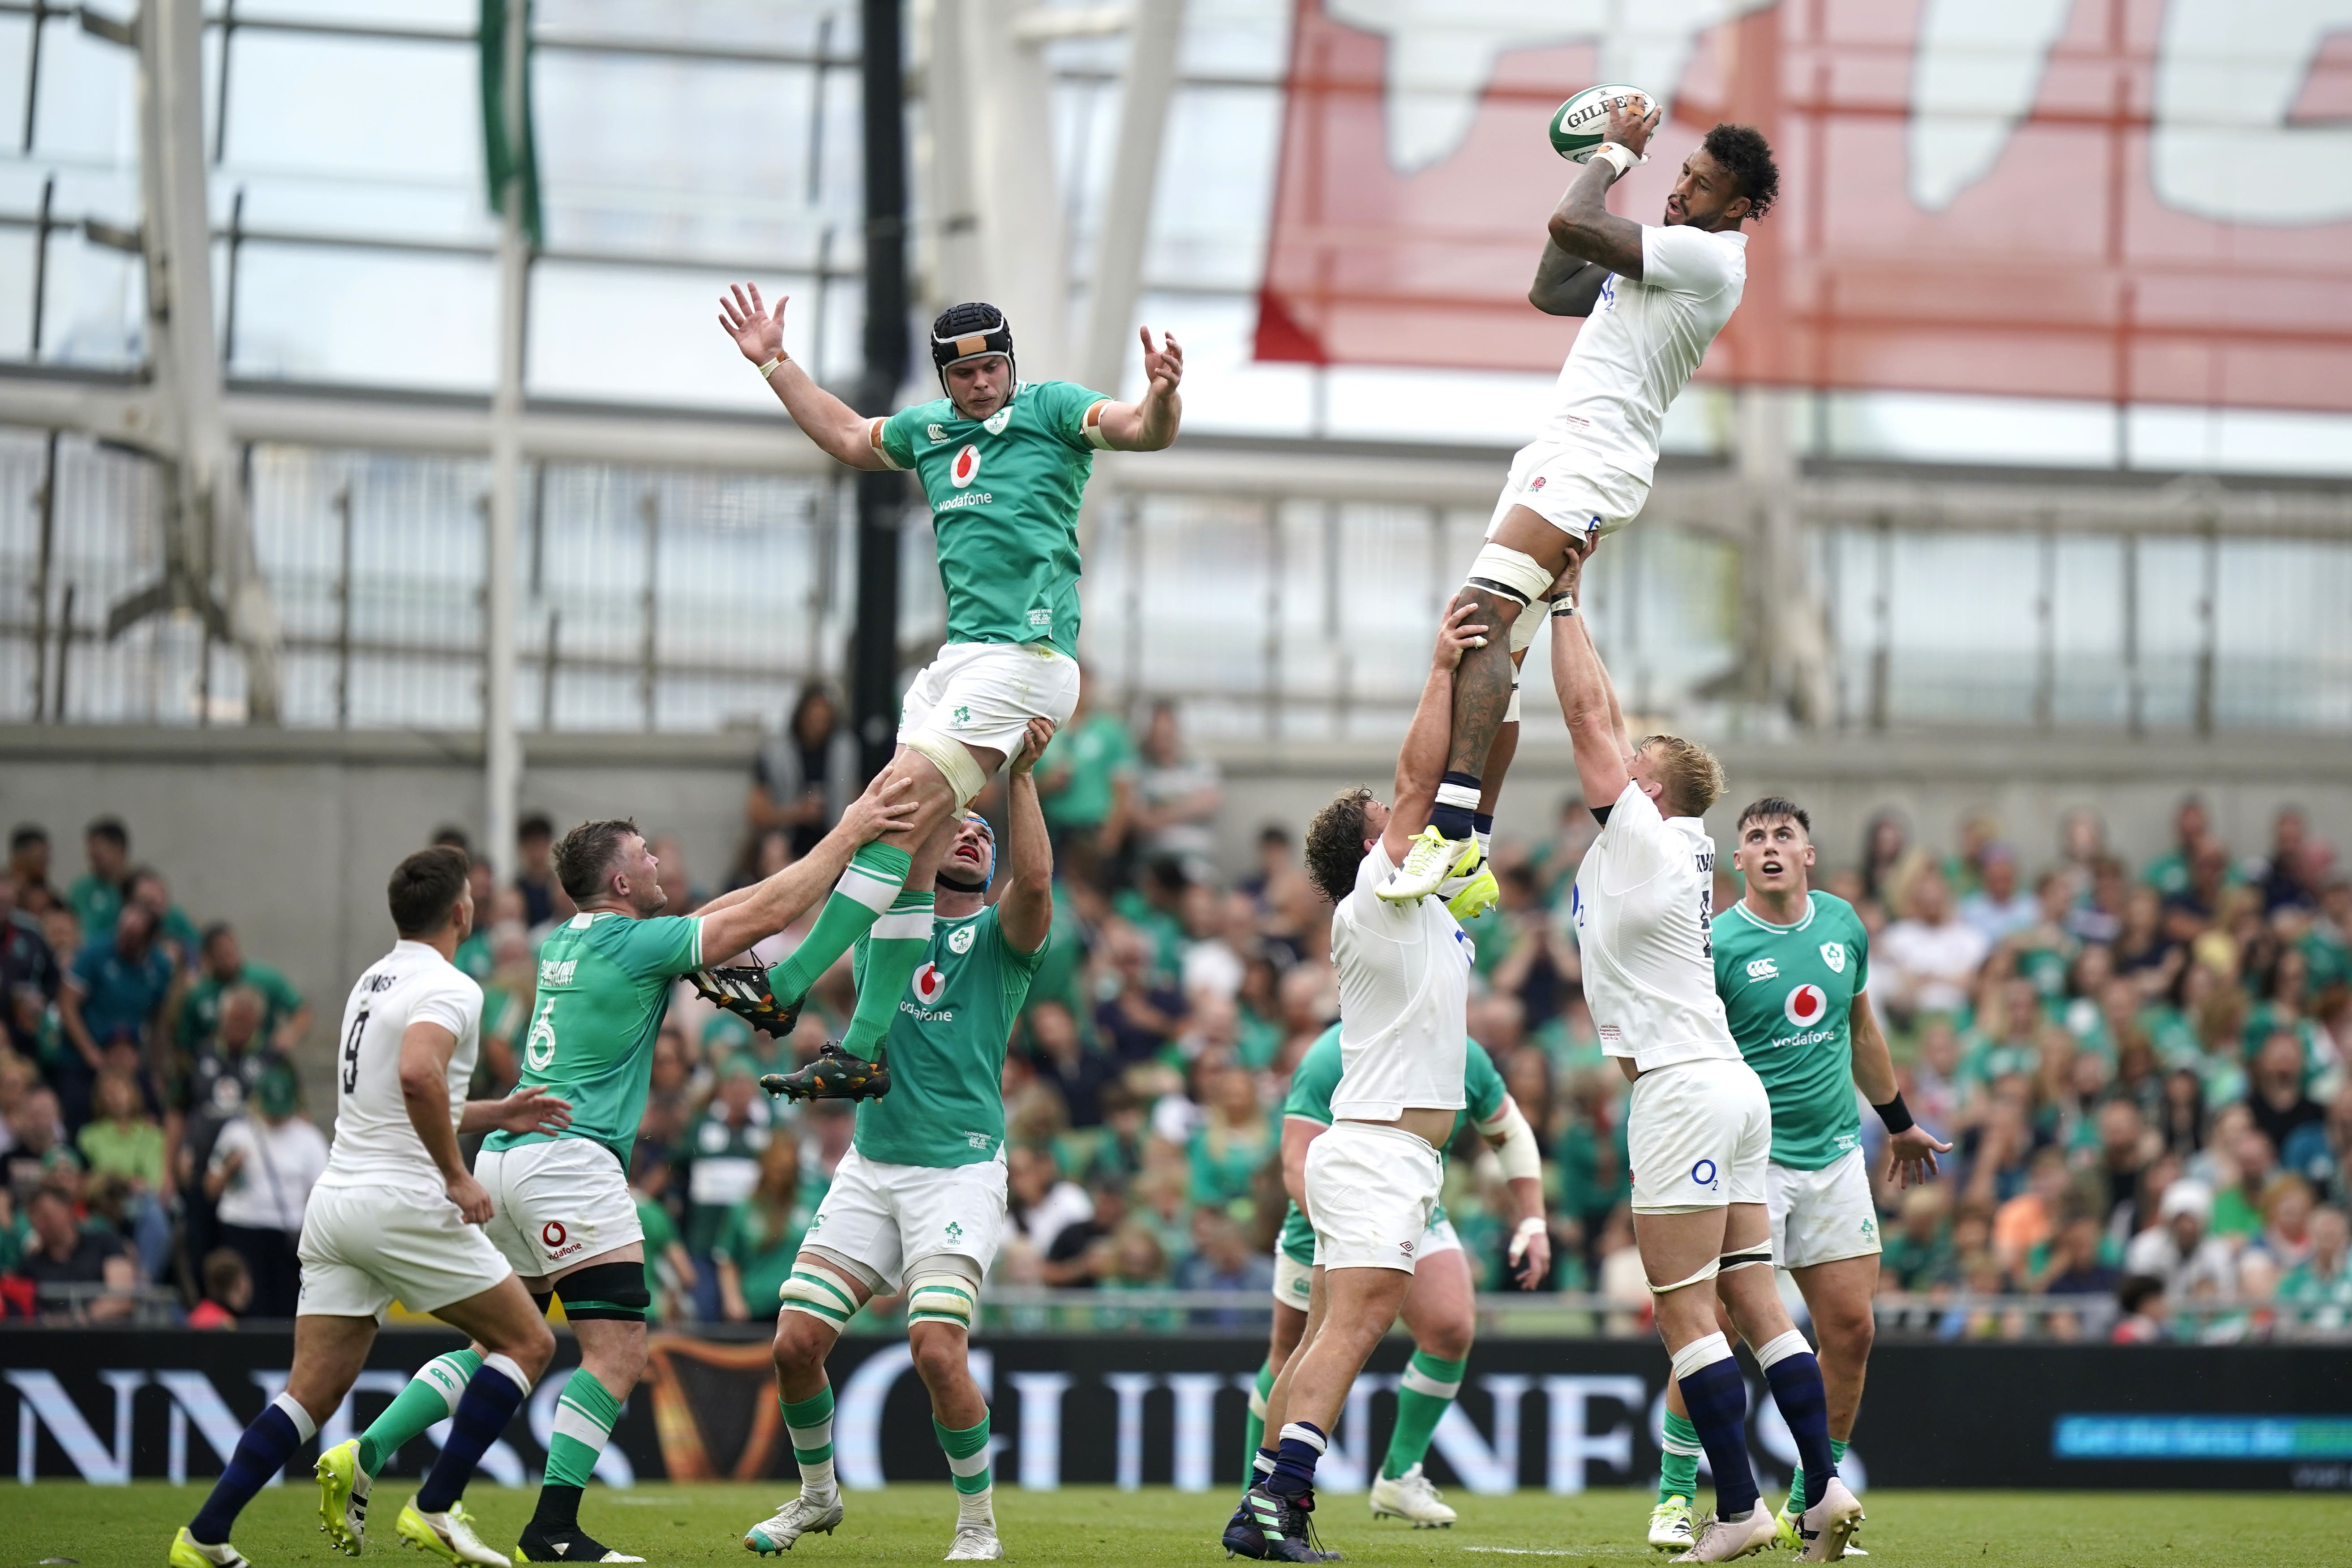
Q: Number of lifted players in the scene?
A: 2